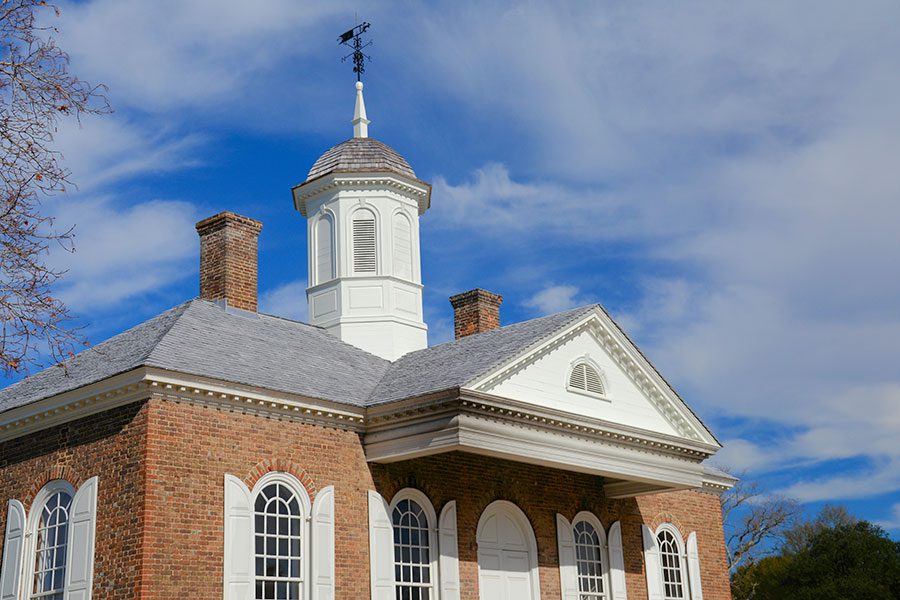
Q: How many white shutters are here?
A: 10